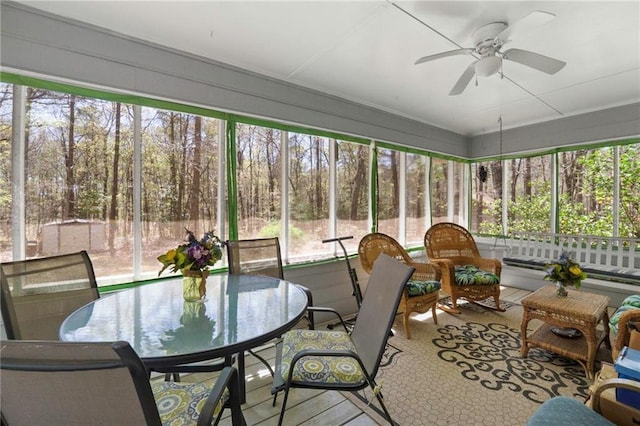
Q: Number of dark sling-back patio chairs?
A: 4